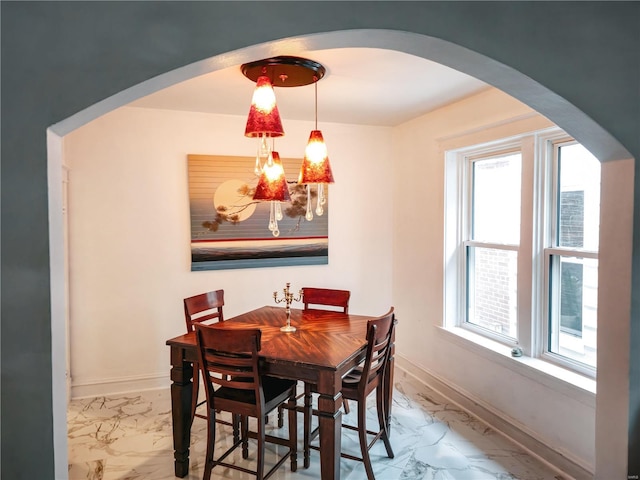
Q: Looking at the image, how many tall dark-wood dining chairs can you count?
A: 4